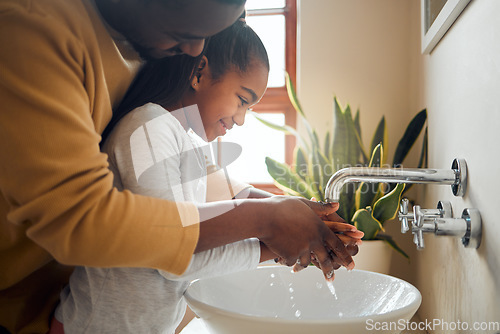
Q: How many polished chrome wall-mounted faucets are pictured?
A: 1